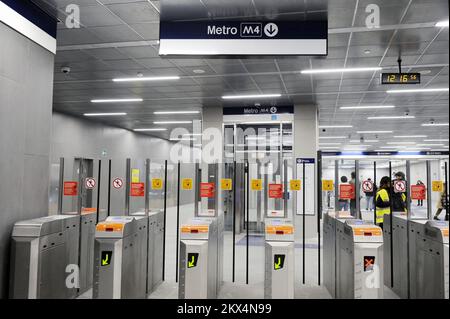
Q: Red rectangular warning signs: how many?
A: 6